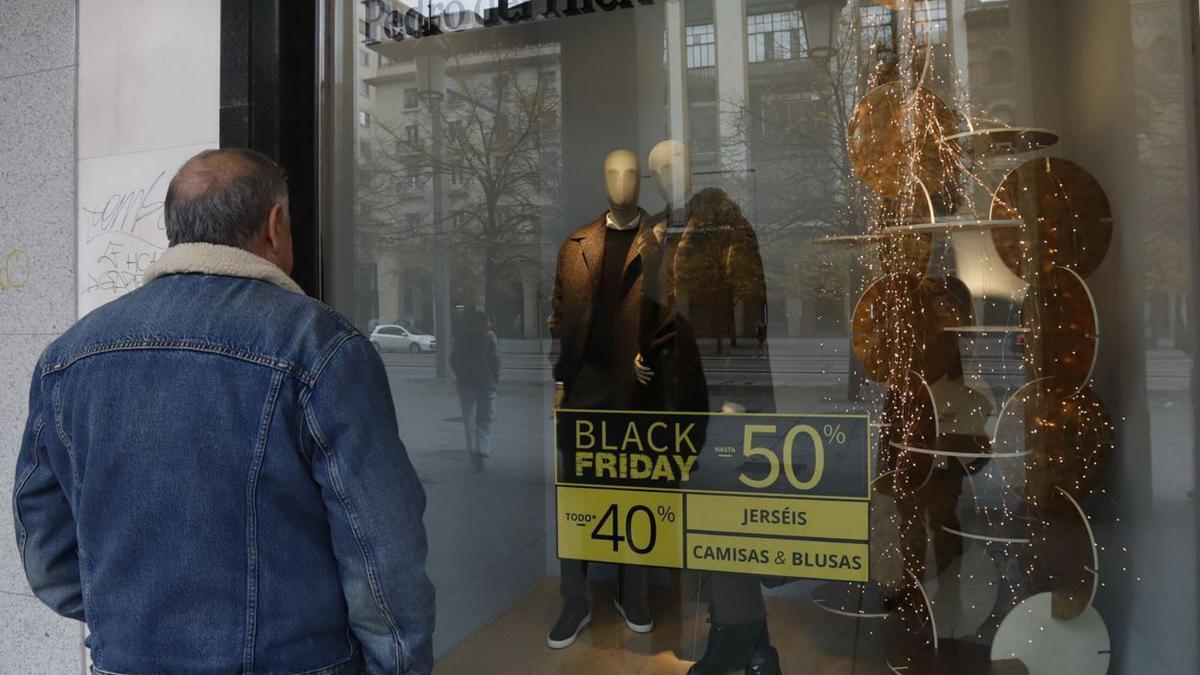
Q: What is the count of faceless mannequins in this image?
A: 2